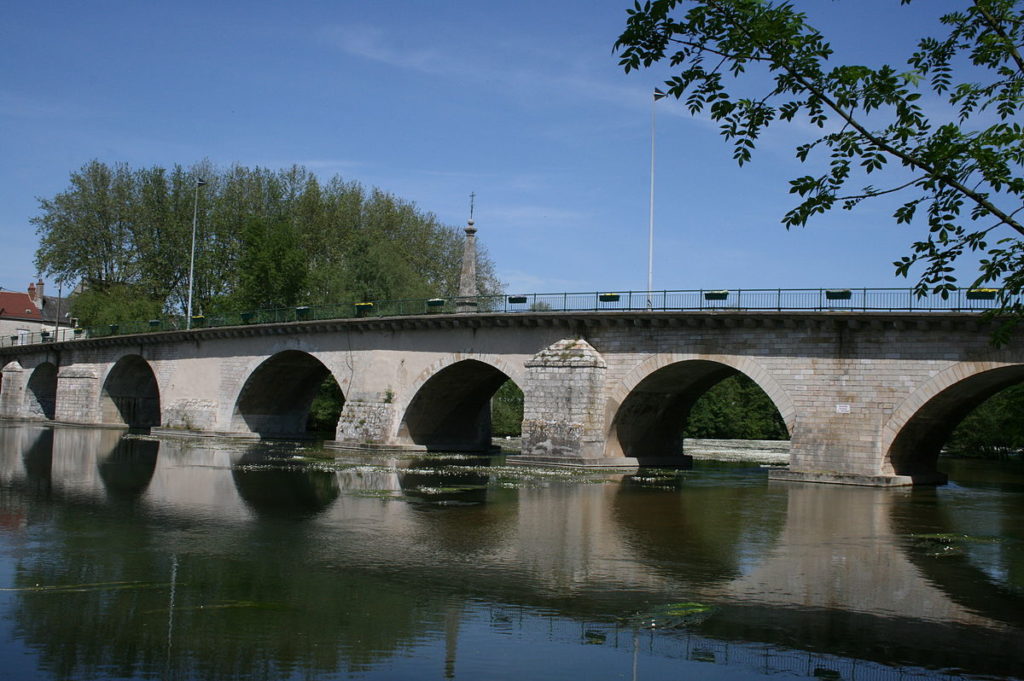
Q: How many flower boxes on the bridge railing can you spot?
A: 15